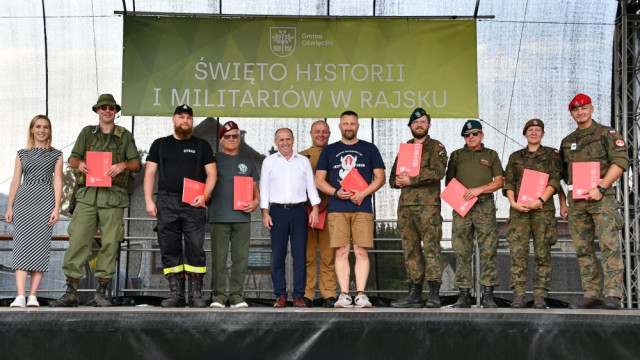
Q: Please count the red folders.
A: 9